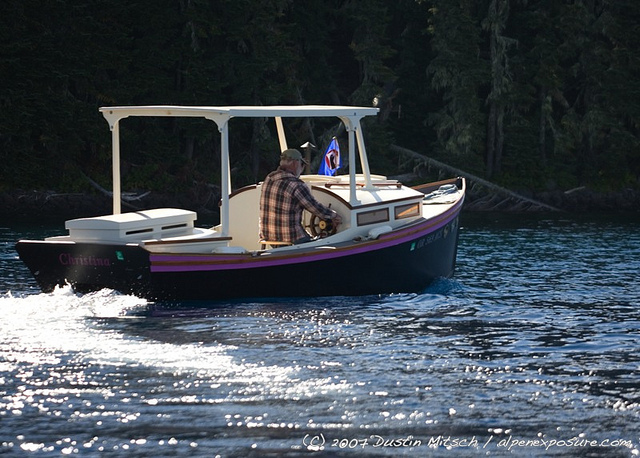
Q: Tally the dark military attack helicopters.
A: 0